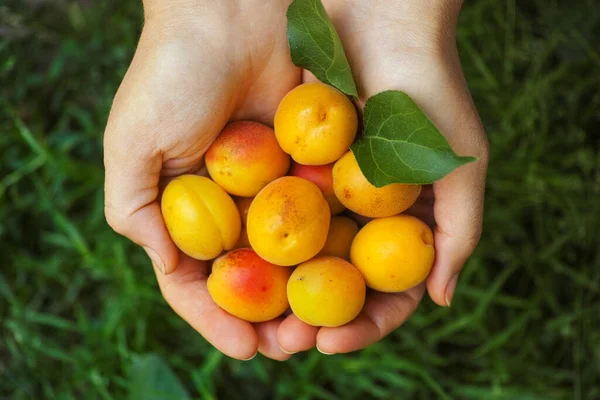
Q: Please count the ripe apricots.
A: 11